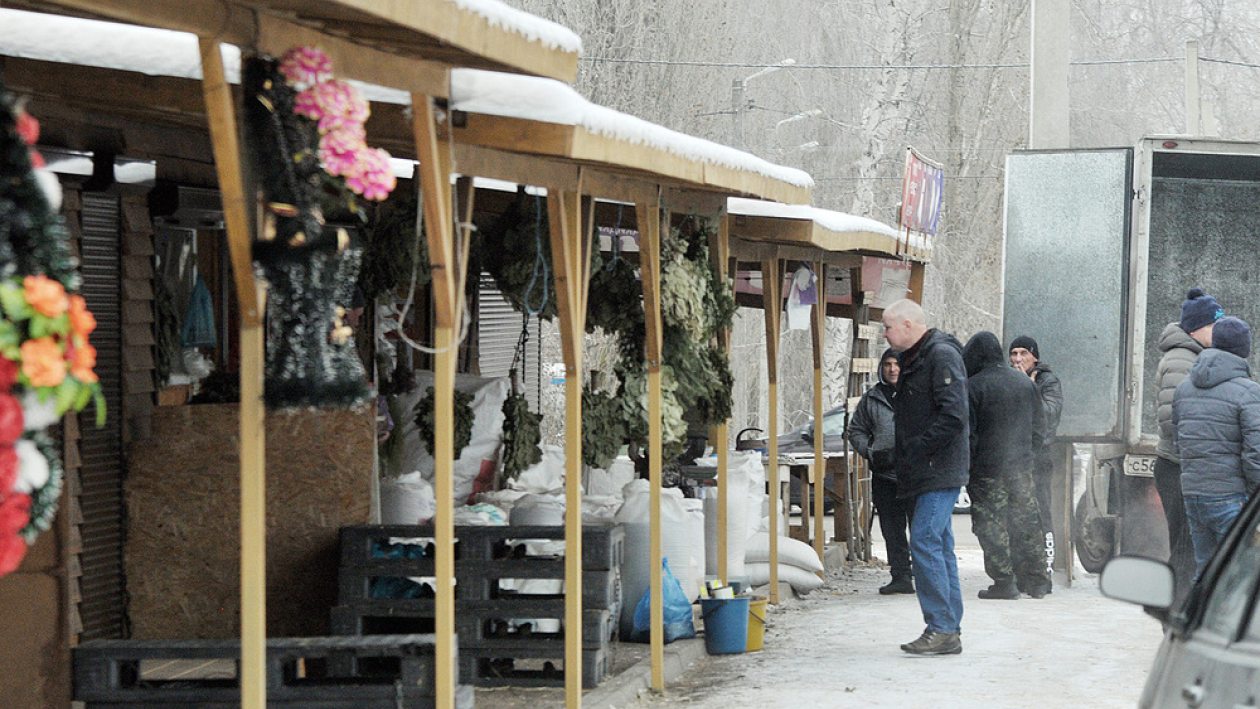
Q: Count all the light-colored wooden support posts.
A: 7